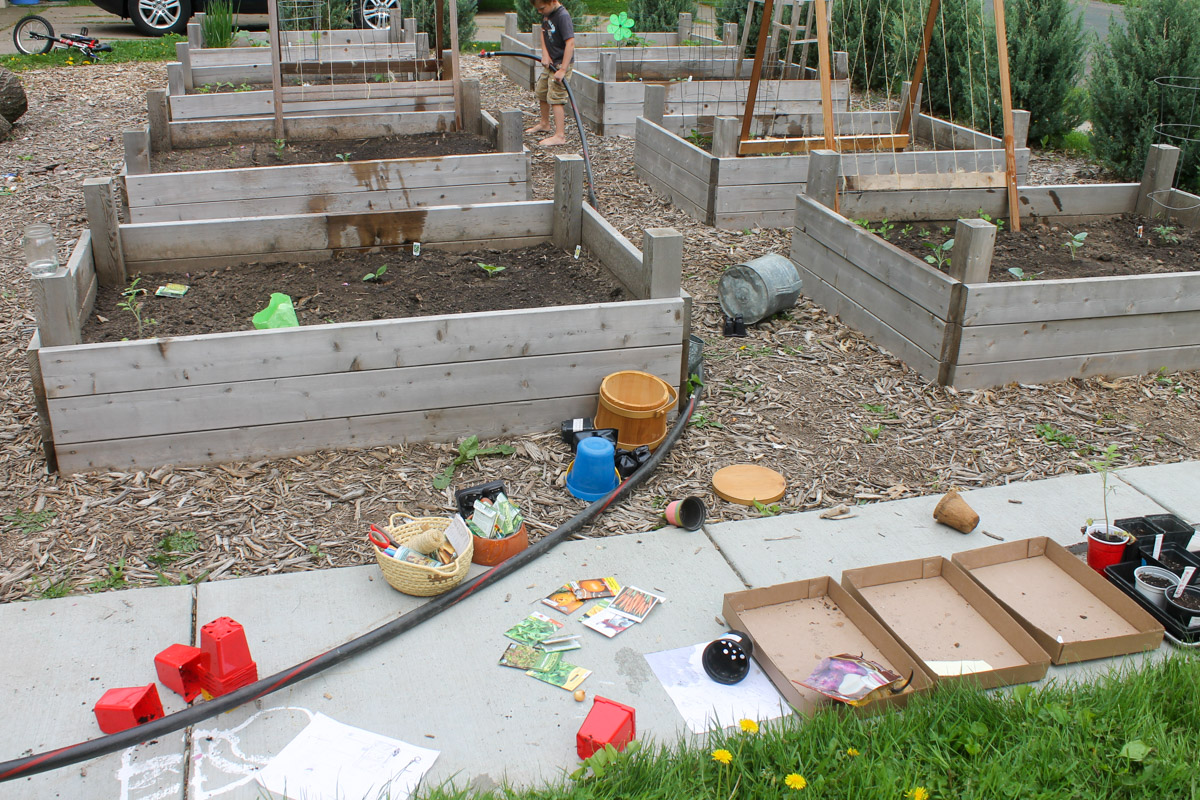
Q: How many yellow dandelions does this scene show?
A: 5